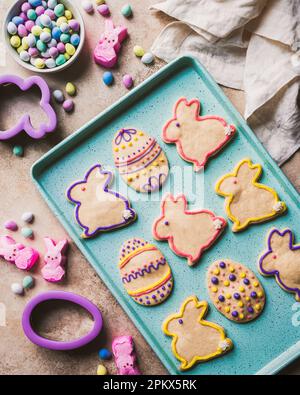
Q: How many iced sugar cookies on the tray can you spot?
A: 9